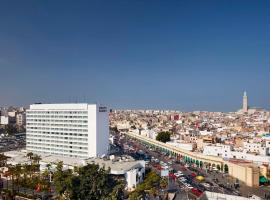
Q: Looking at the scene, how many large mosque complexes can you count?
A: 1